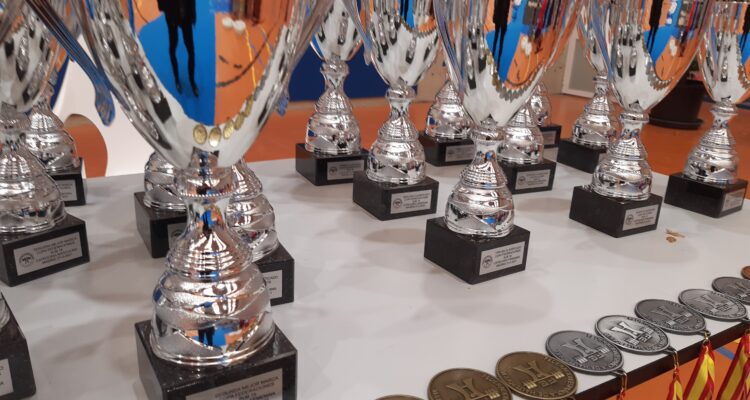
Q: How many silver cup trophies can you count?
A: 15